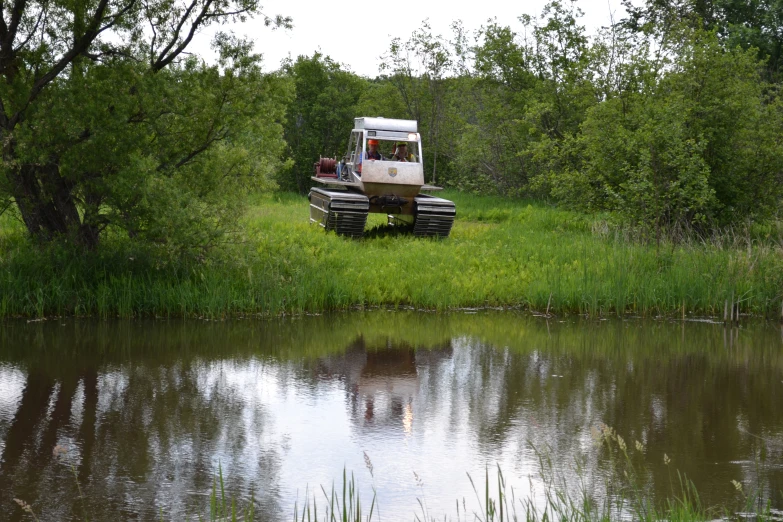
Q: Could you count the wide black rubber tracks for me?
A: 2